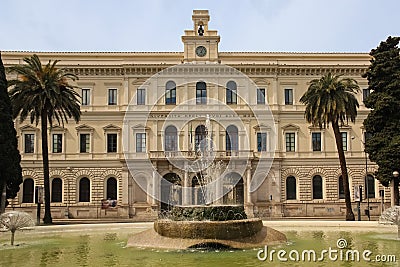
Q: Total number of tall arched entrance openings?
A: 3